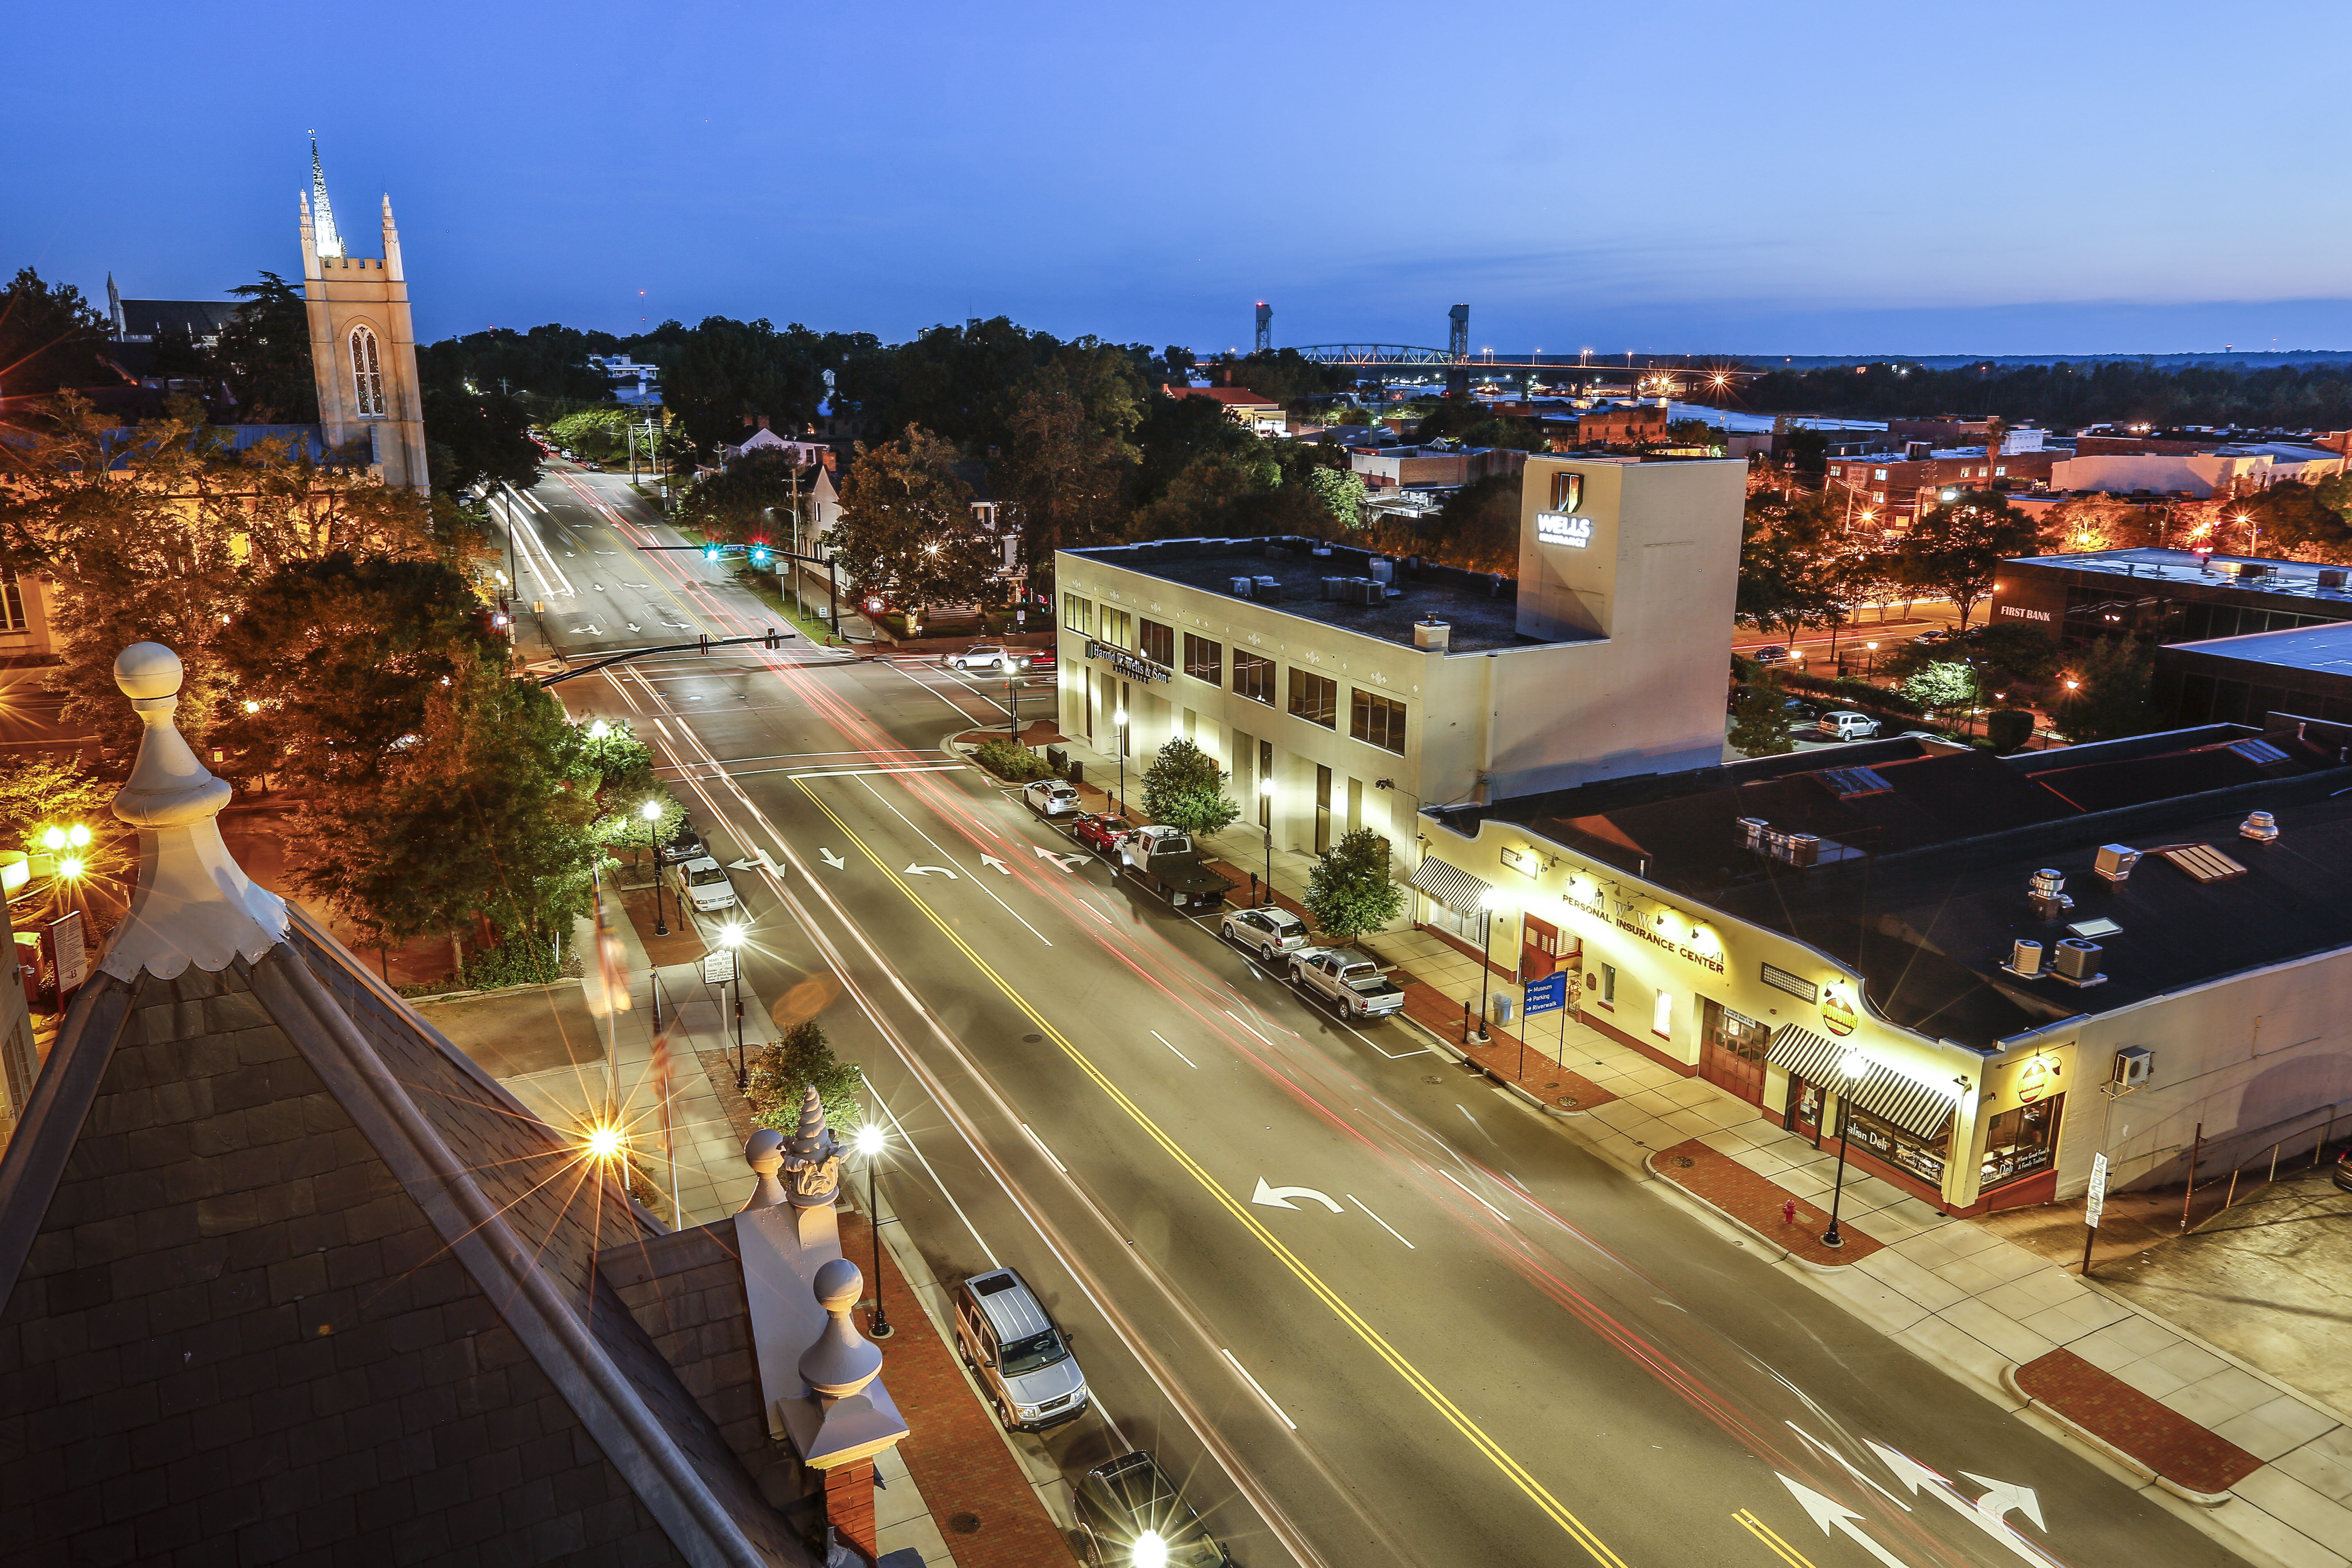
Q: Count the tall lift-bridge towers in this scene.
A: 2